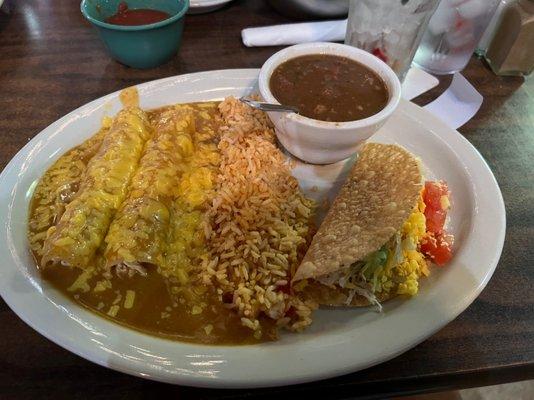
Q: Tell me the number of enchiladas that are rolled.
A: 2